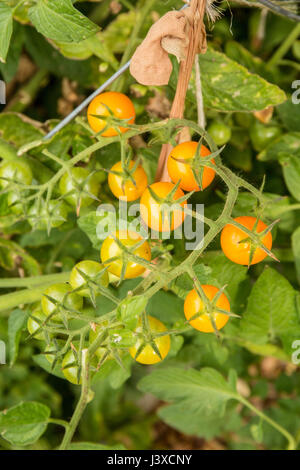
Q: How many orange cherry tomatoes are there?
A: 6